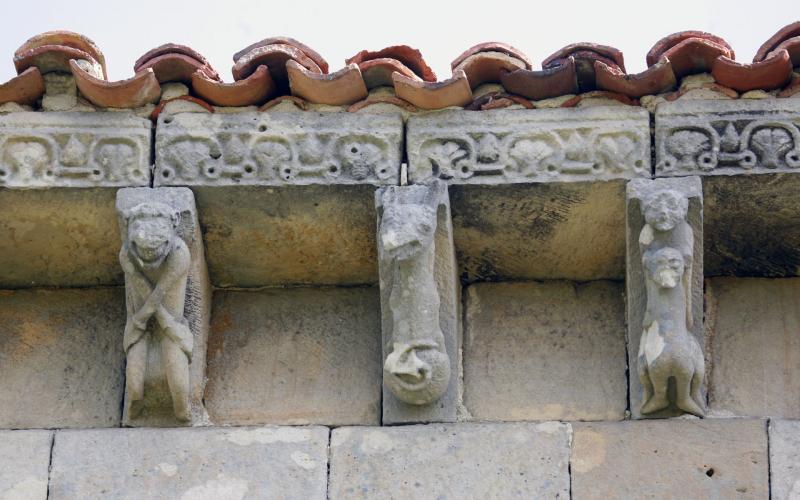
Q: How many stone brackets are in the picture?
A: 3